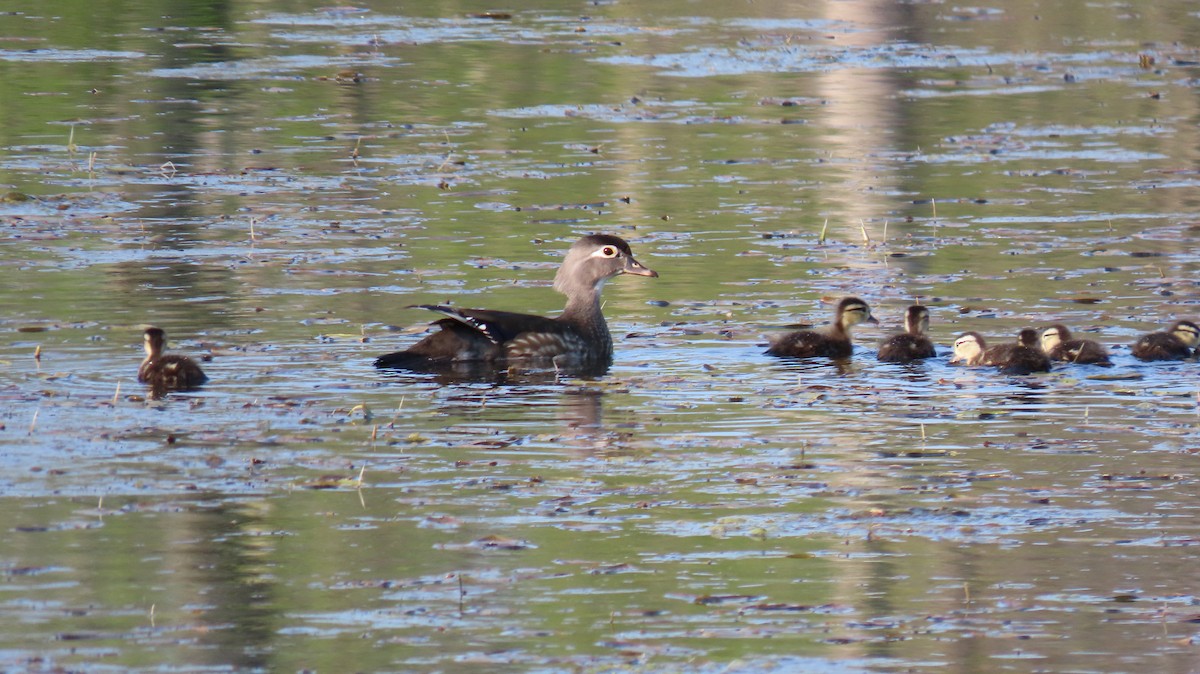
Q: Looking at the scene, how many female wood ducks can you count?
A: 1